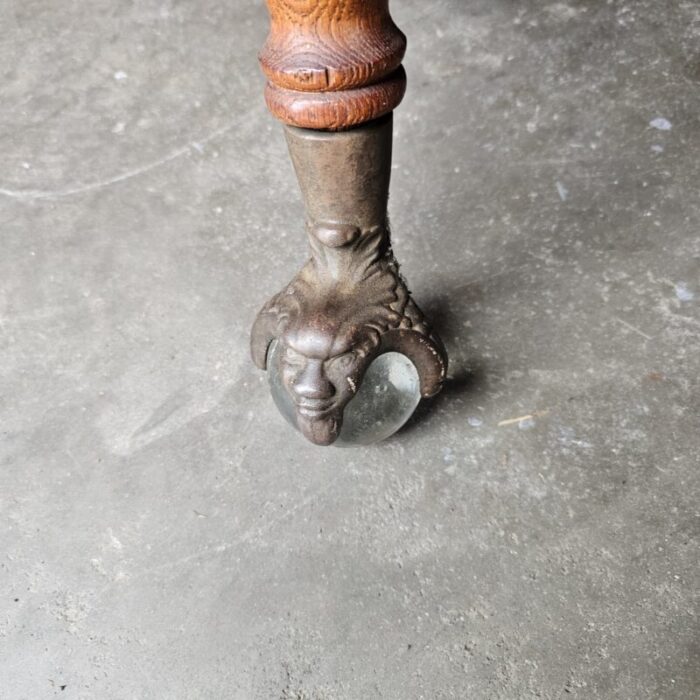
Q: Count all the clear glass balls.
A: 1